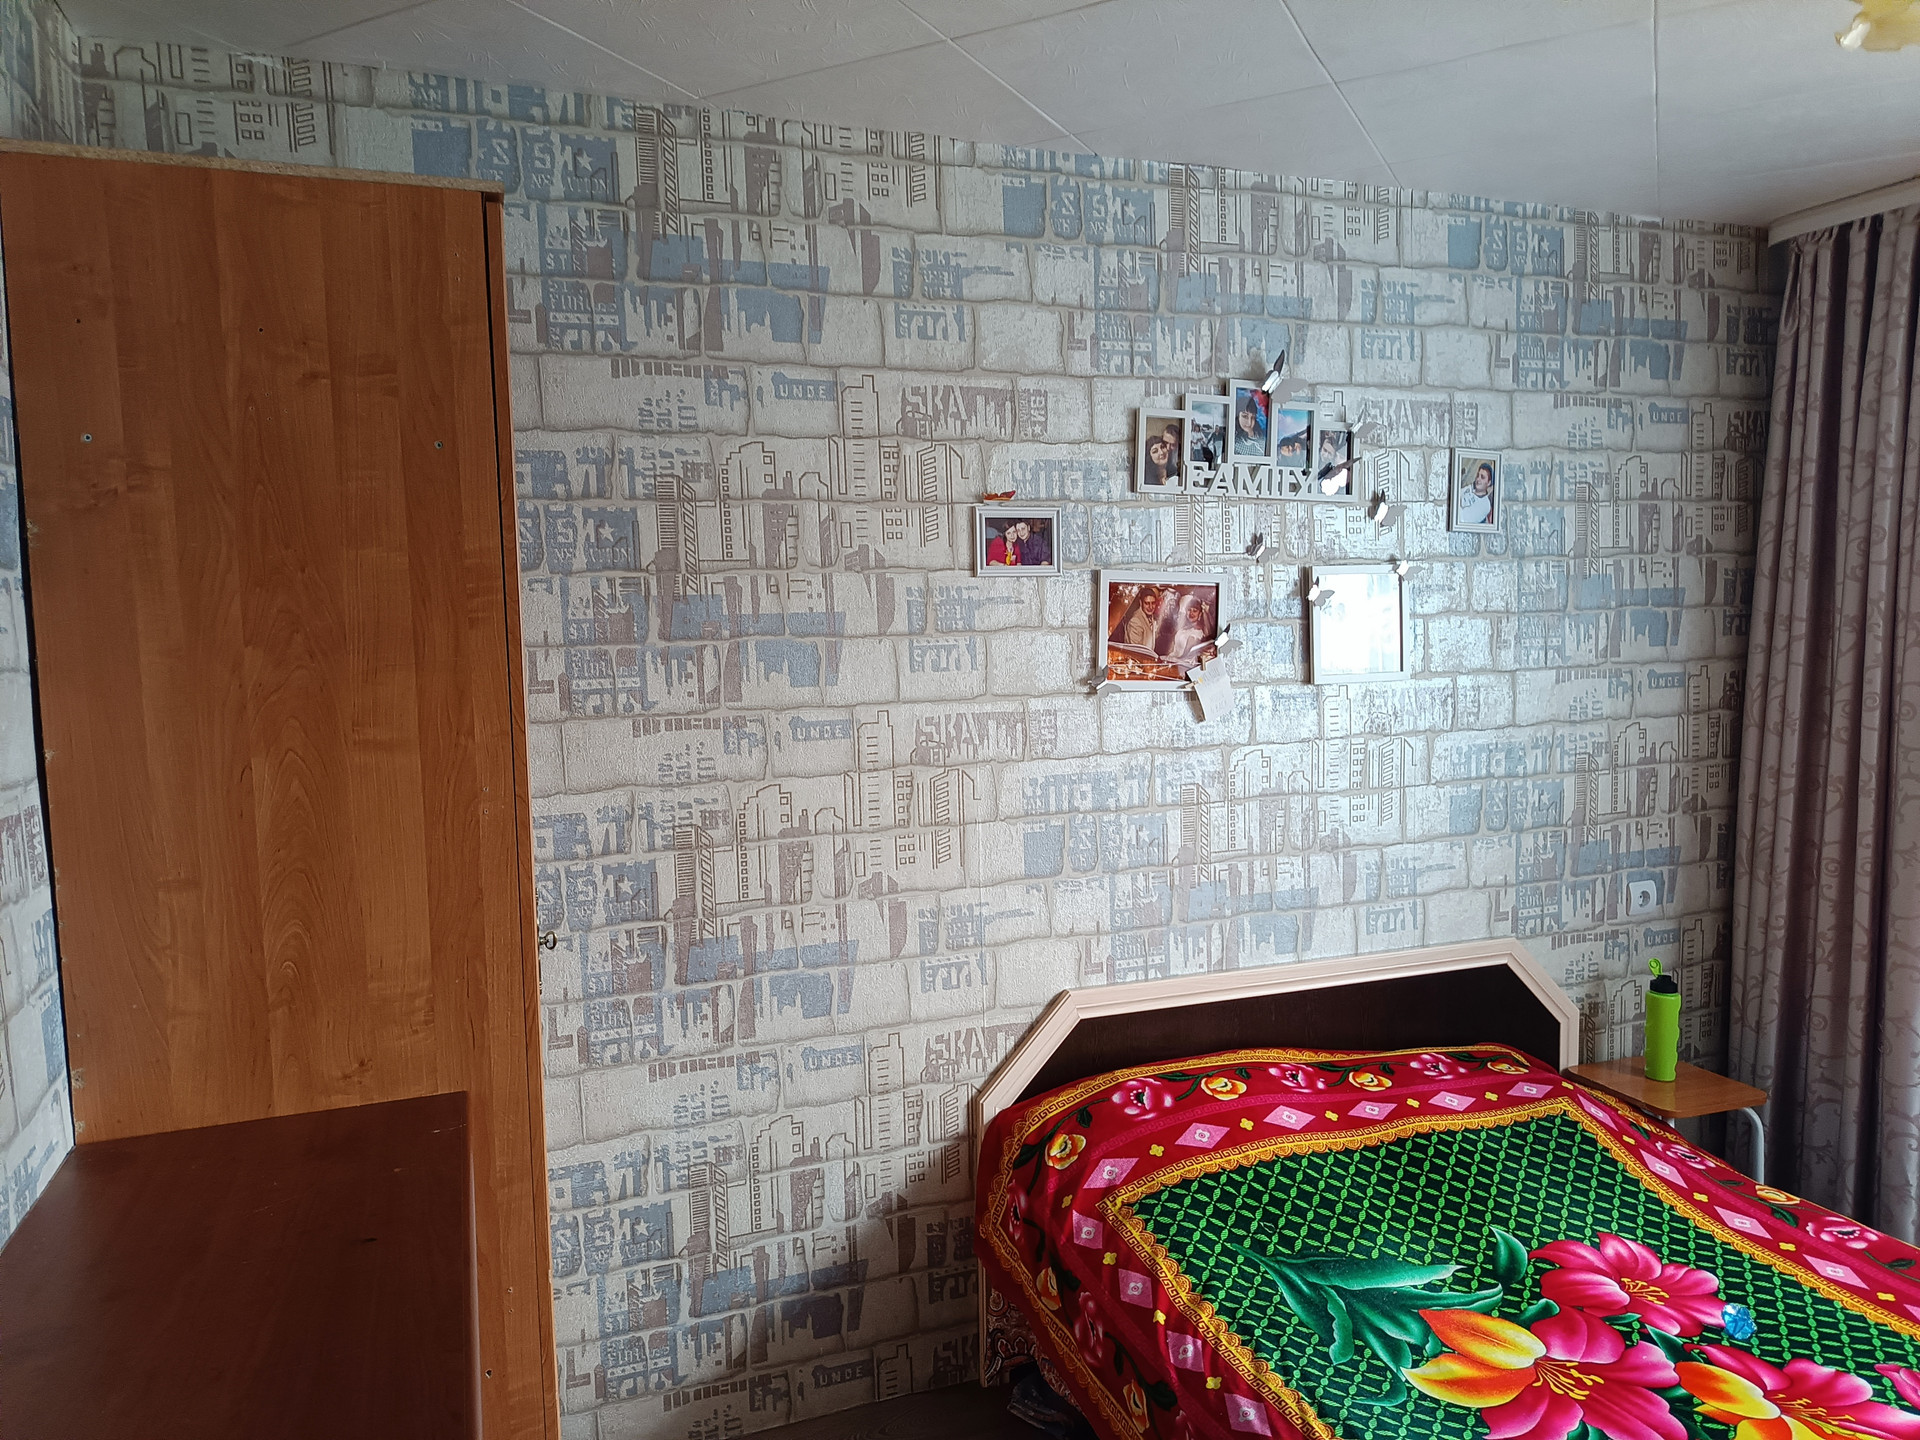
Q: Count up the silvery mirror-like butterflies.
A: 9